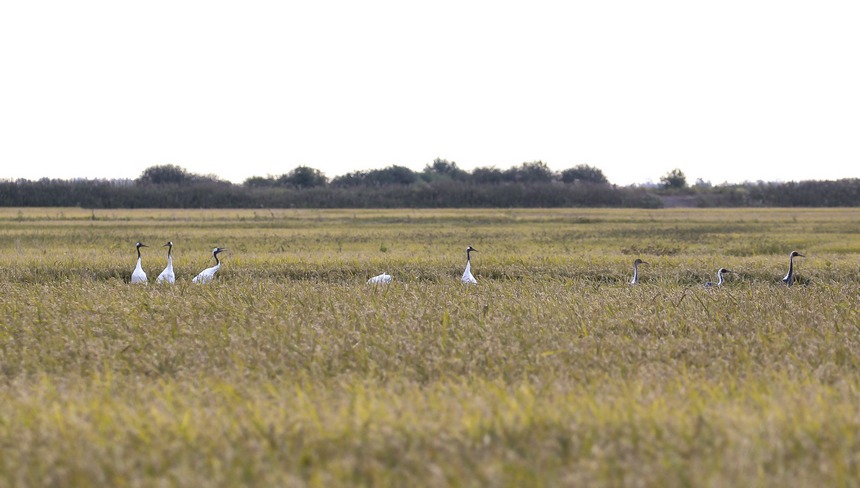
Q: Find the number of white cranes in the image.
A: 5